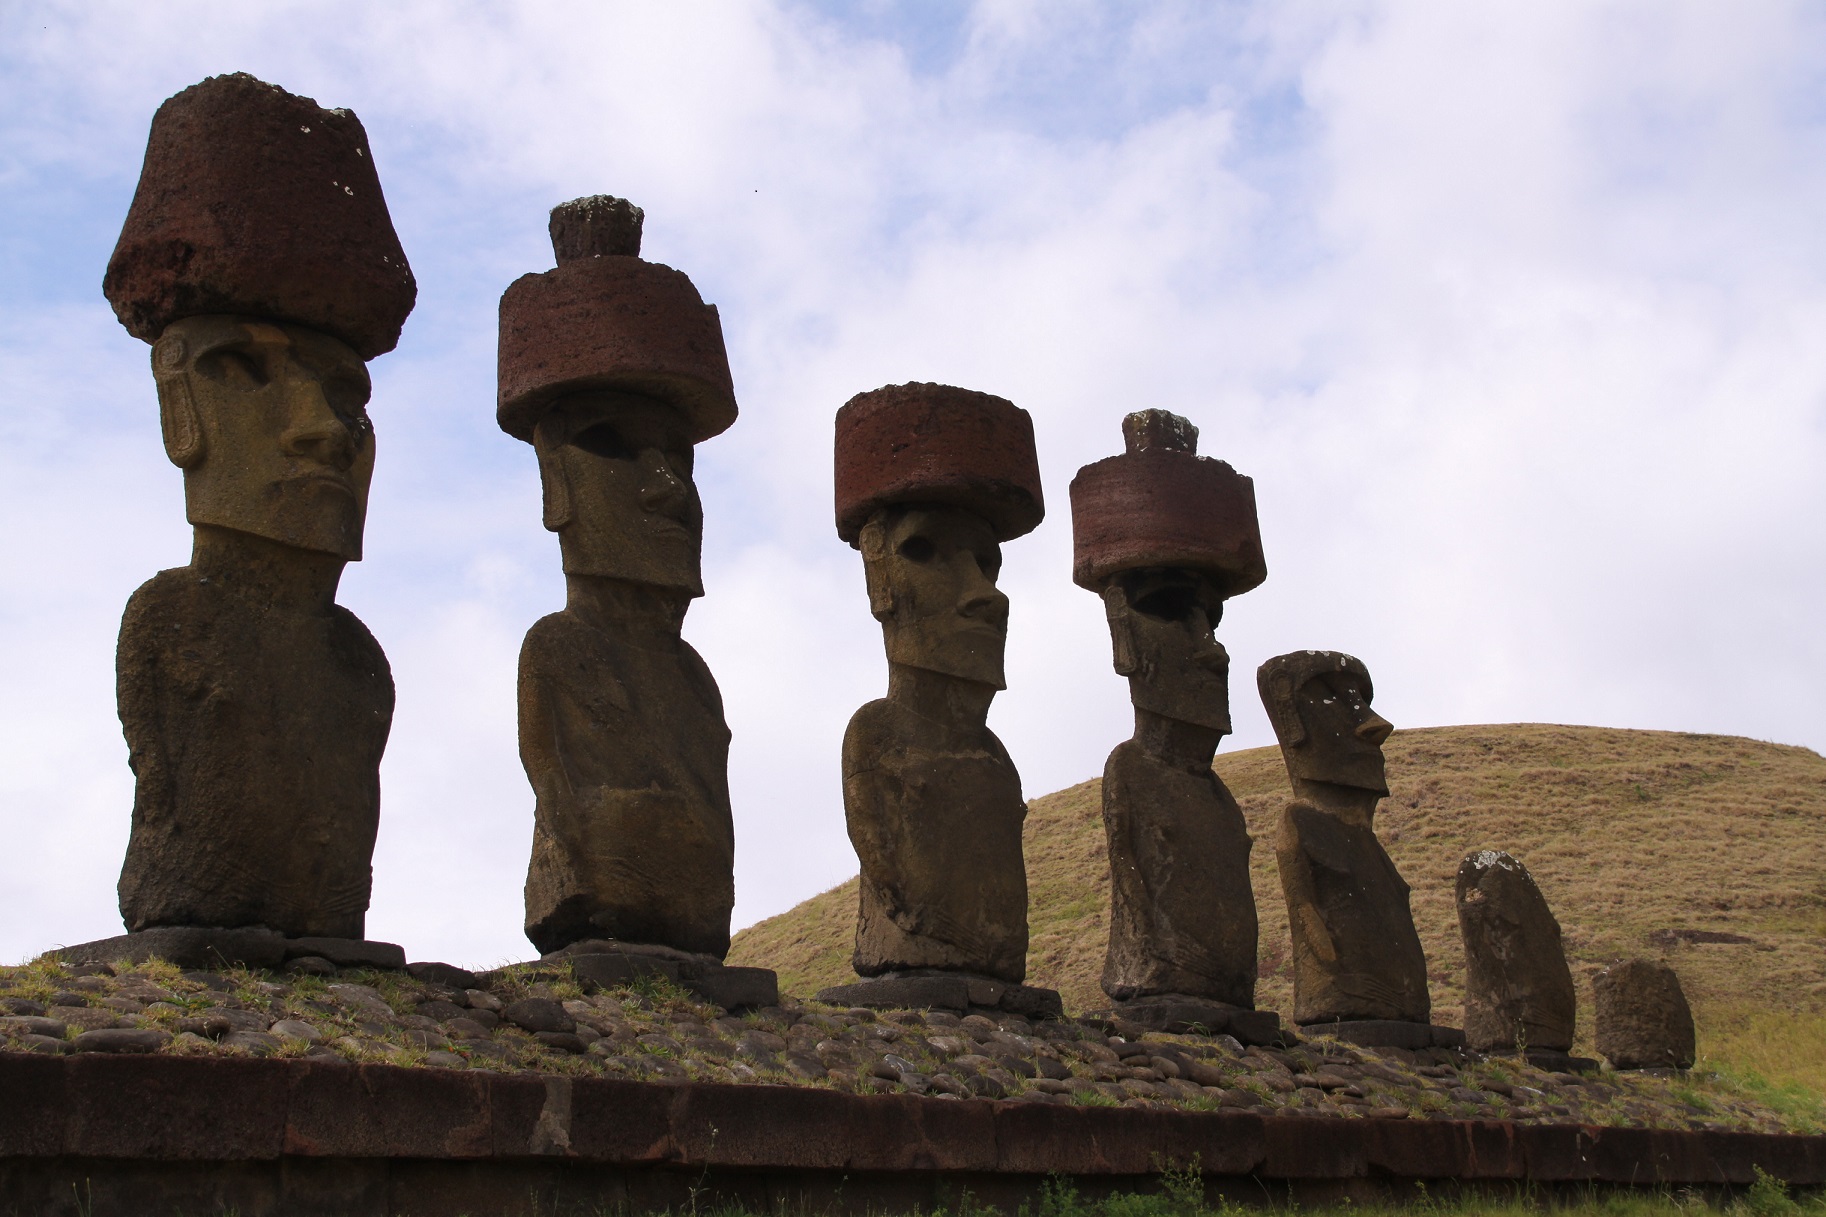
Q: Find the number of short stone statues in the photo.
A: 2